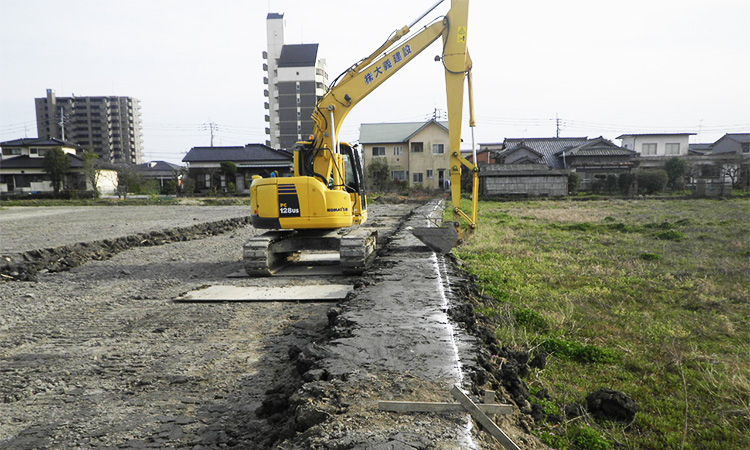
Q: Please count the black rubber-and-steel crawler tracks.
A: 2